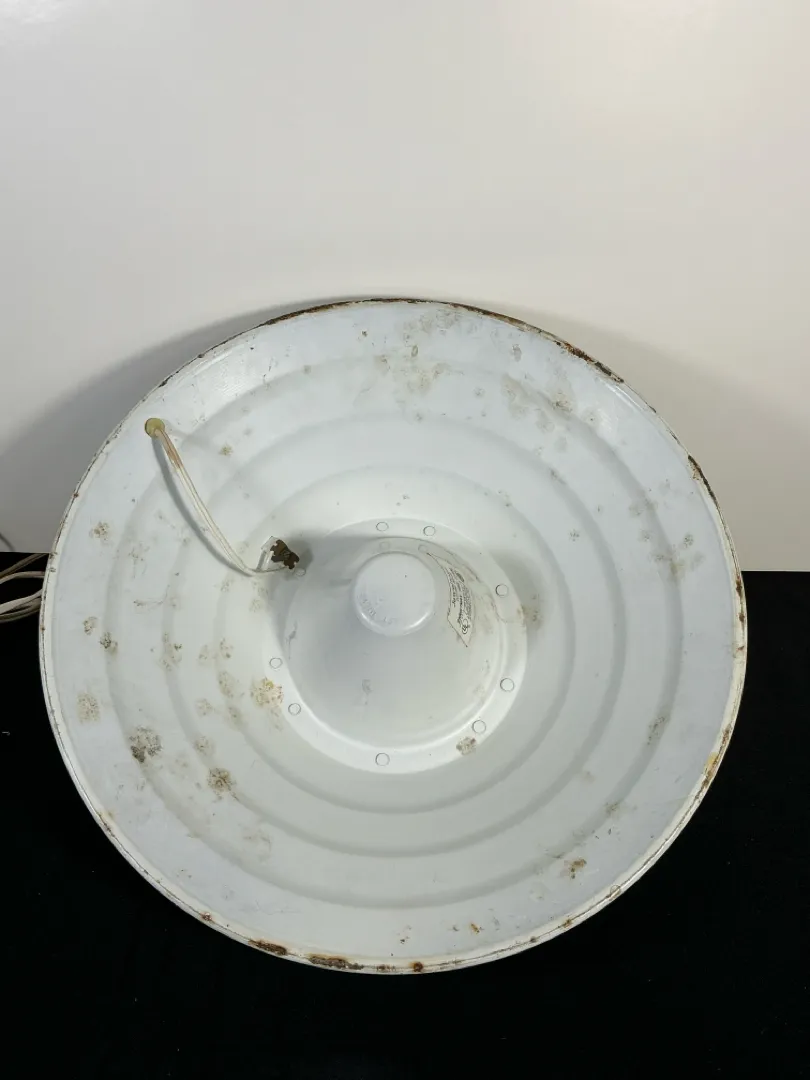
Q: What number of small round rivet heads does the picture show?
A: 9